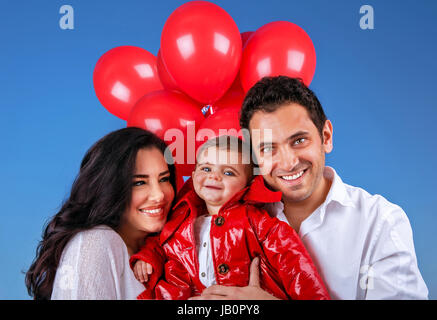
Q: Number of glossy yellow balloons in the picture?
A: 0